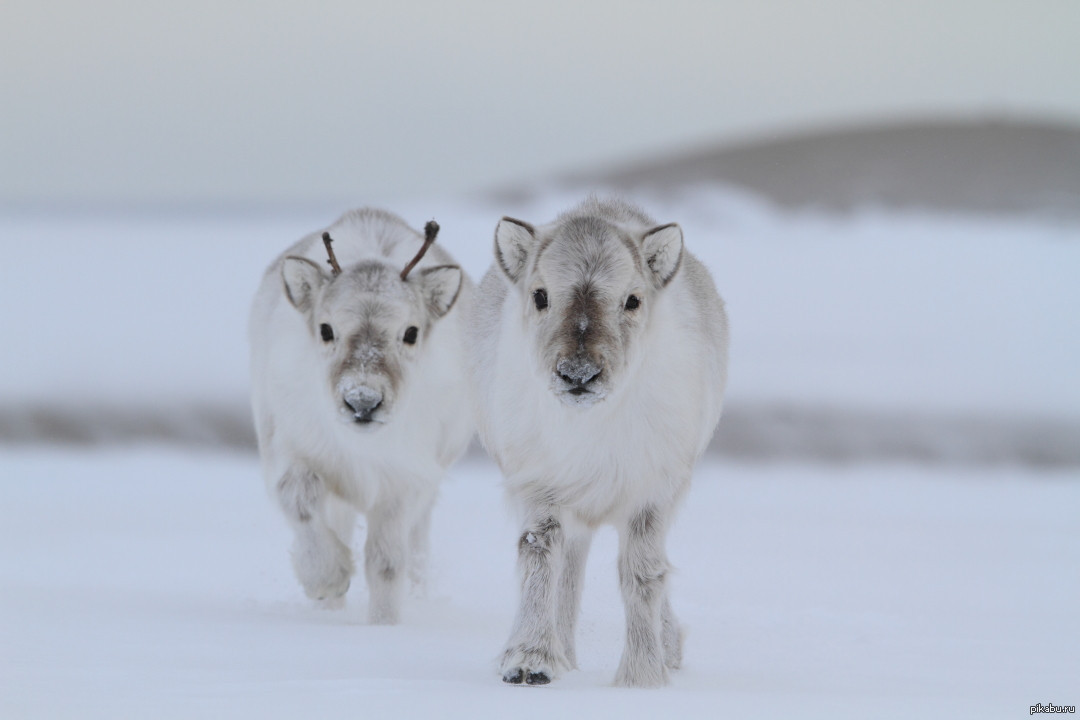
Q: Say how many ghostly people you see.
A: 0